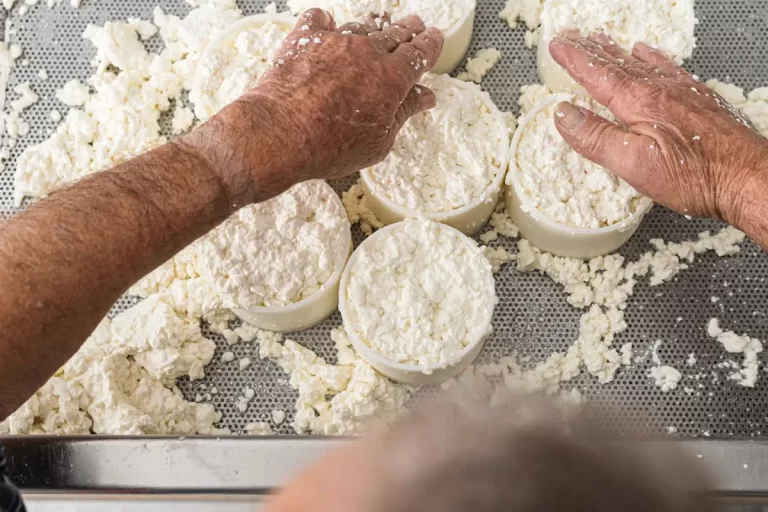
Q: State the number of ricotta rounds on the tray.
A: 7